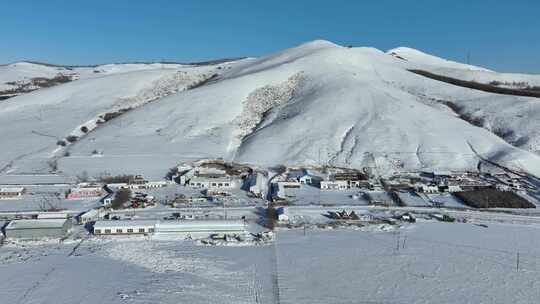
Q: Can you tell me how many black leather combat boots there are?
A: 0